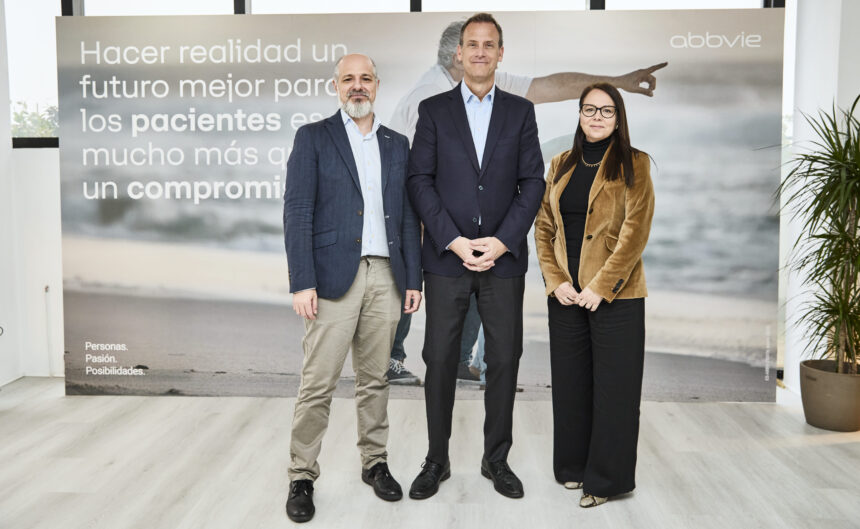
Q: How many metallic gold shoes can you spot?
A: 2